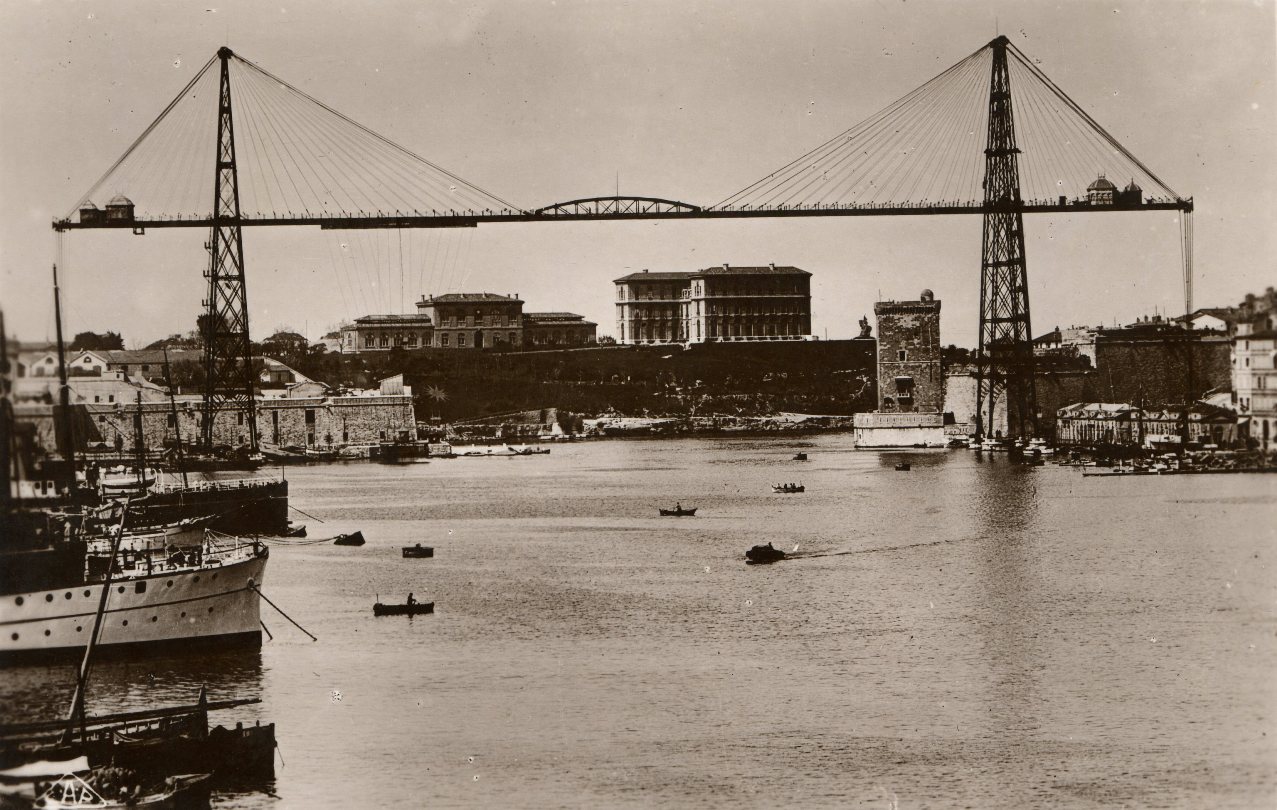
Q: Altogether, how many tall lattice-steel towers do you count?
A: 2